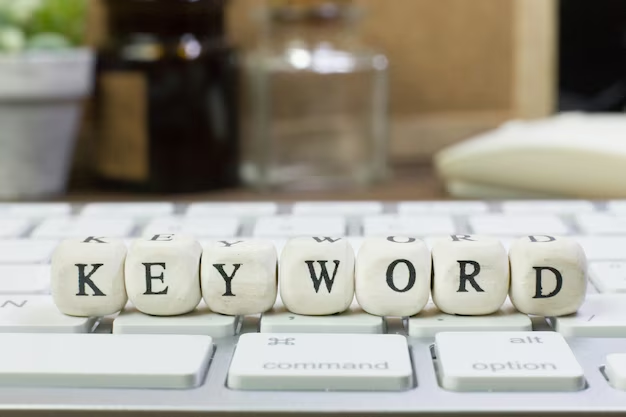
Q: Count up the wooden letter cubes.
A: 7